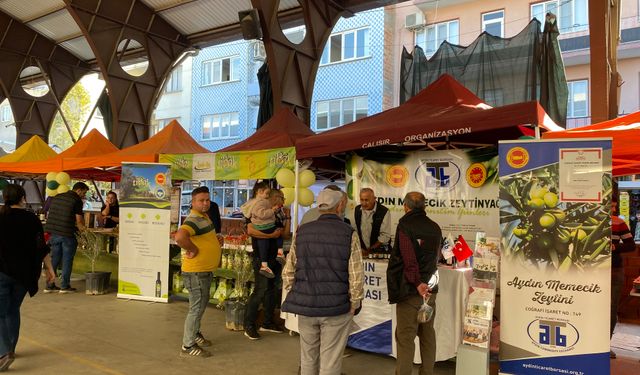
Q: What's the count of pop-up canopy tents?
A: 6